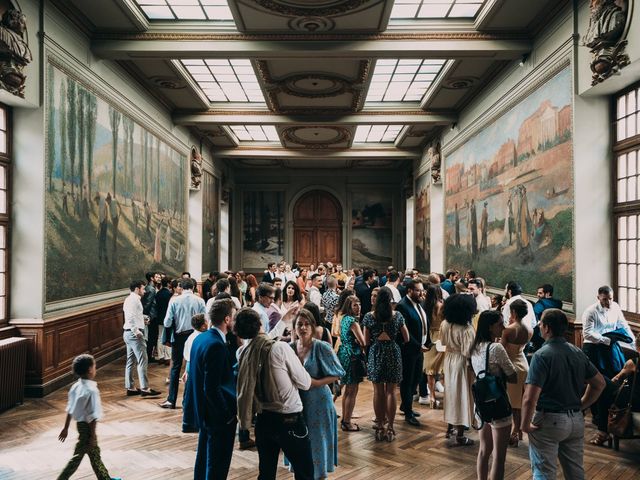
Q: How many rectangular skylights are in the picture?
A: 6